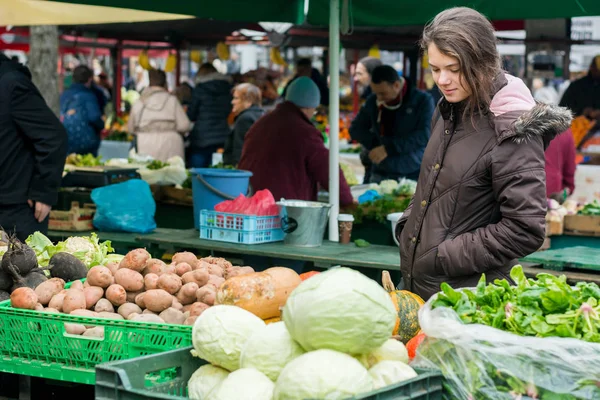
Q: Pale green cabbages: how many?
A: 8